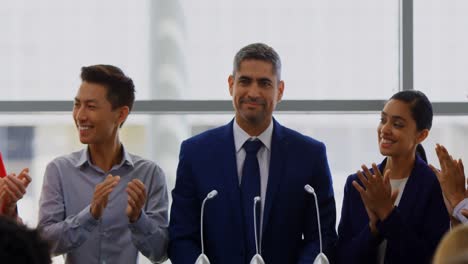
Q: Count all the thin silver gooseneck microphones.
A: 3